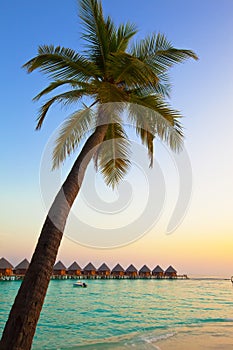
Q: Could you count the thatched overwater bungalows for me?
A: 11